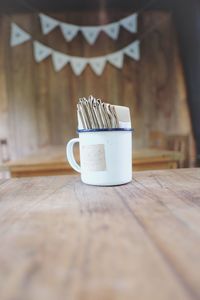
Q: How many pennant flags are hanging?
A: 12